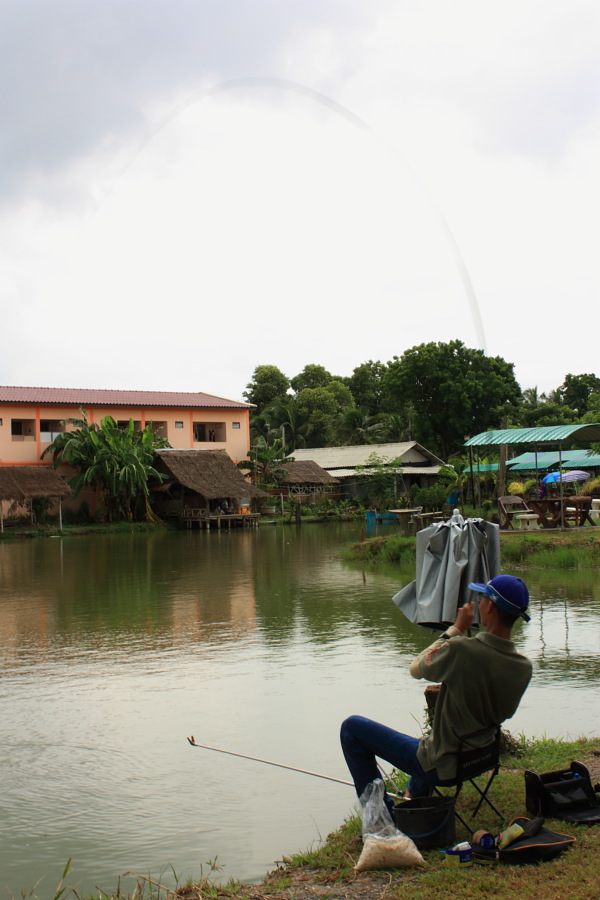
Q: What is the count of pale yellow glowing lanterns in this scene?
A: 0